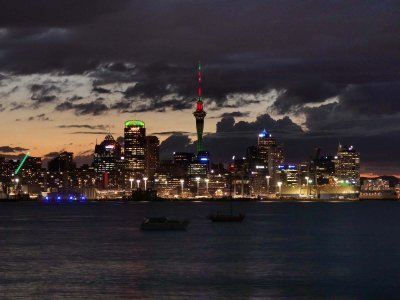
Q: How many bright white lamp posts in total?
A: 9